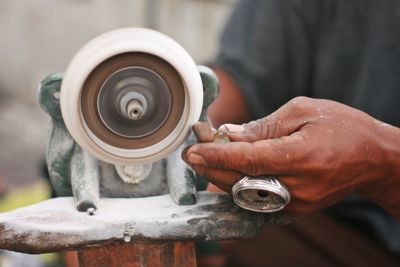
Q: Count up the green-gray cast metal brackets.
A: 2